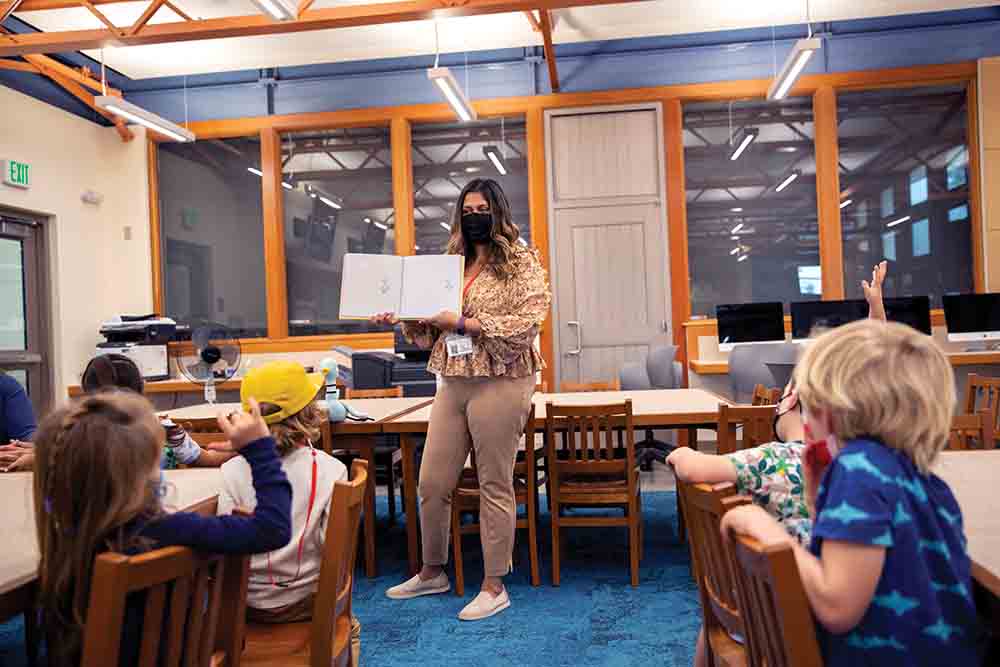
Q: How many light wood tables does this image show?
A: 4